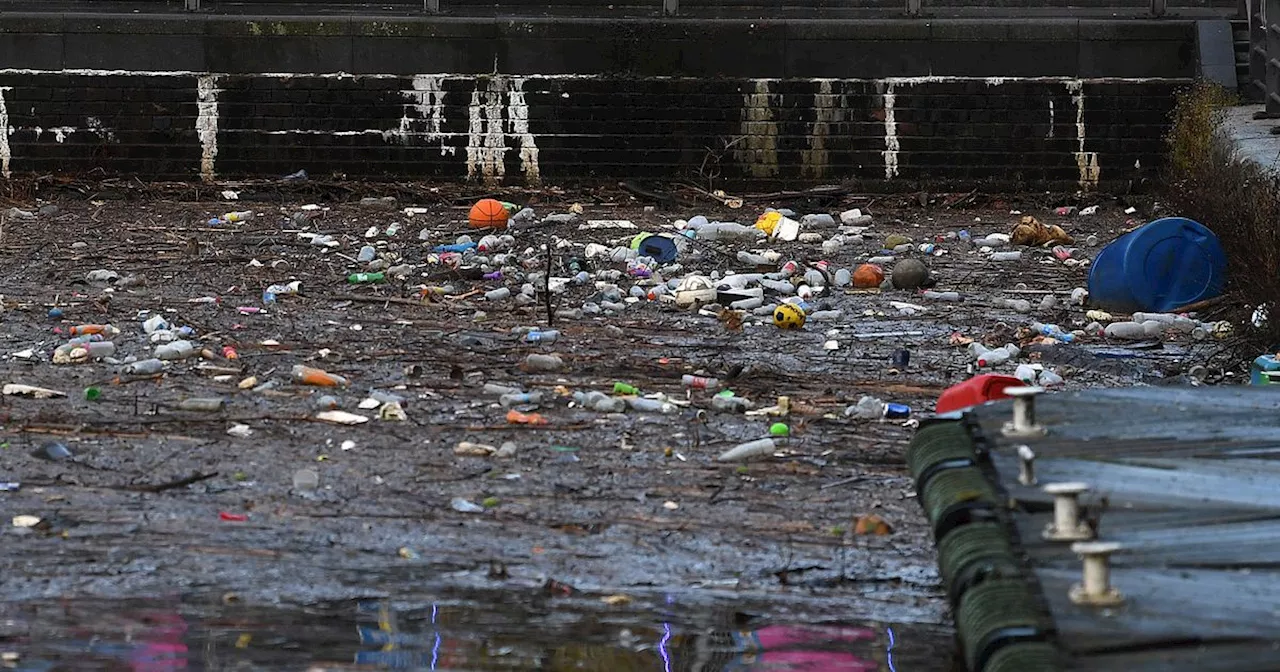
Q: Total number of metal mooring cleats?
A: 4